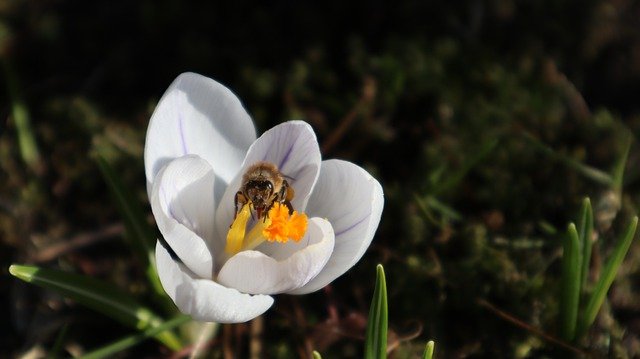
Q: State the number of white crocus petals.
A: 6